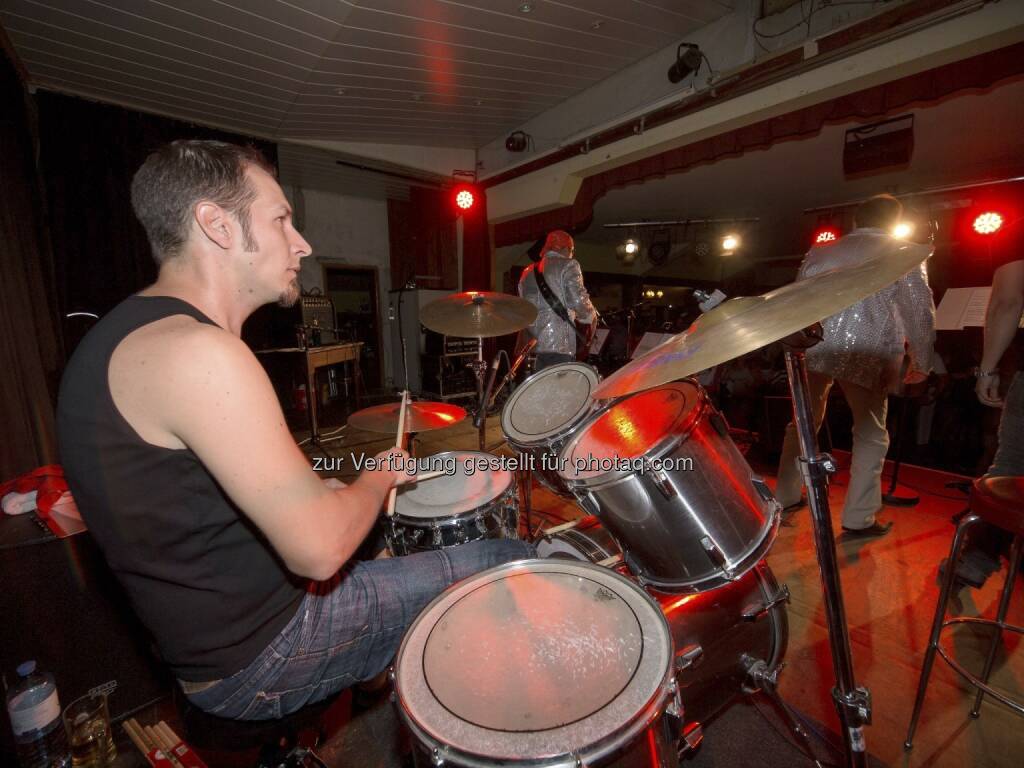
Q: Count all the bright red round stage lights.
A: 3